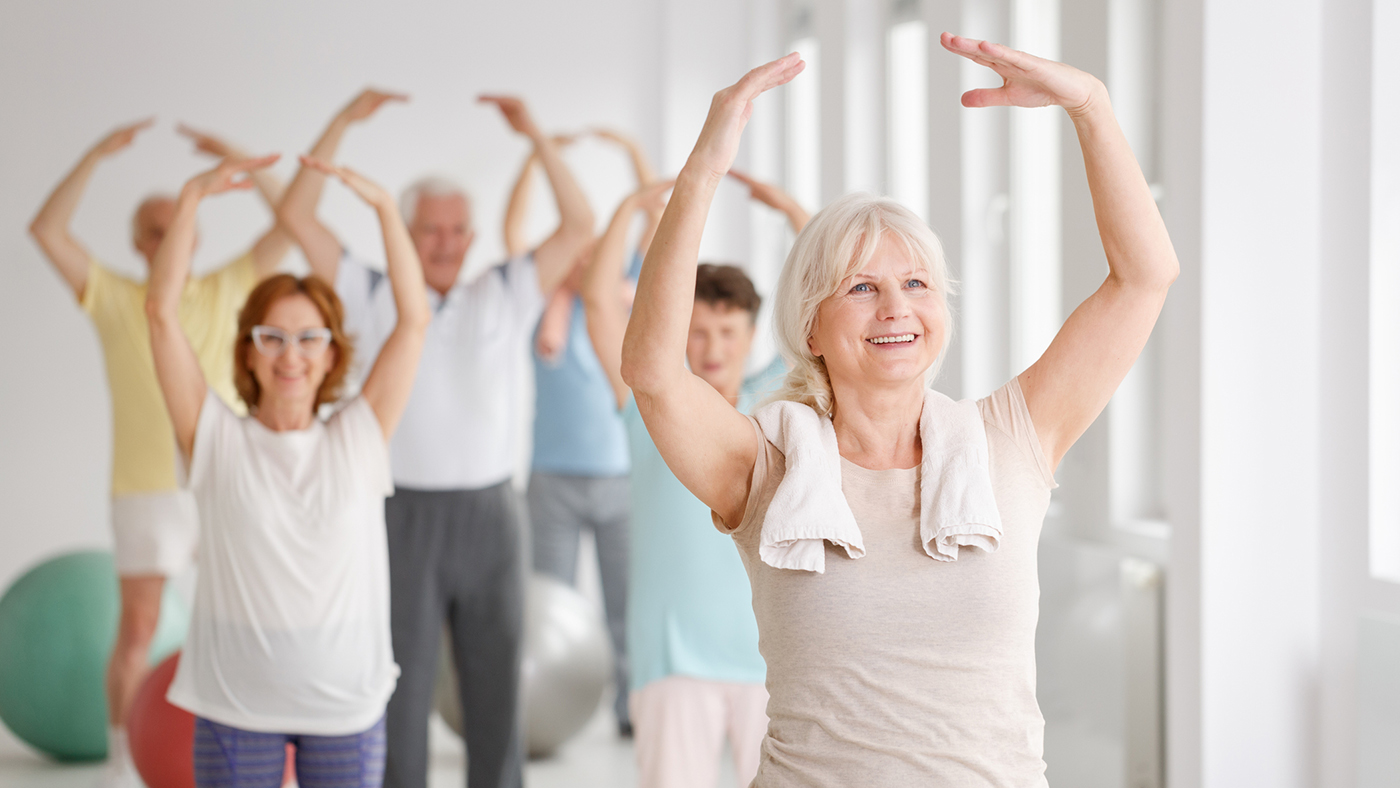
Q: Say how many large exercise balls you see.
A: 3